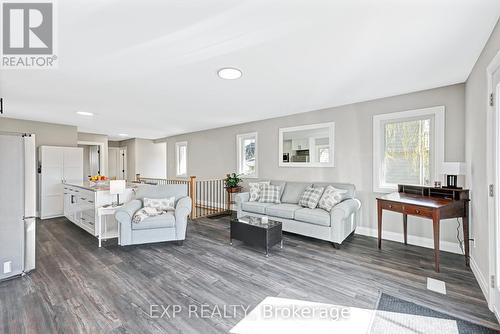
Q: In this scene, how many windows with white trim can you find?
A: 3